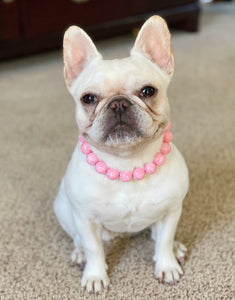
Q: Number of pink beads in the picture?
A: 12